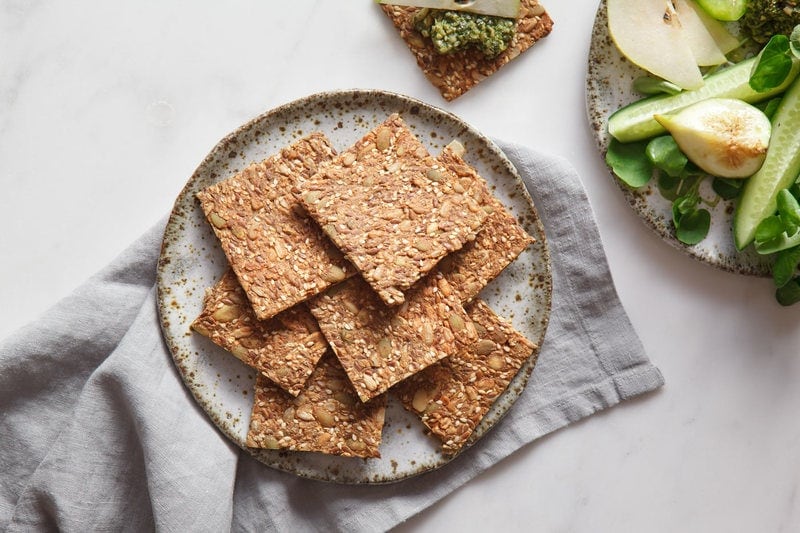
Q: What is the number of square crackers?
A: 8